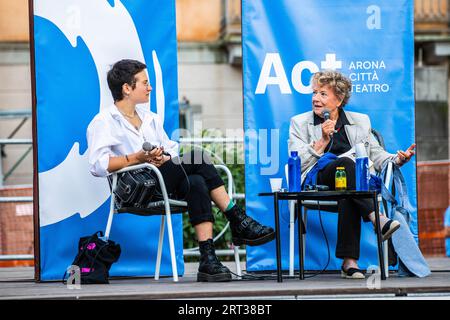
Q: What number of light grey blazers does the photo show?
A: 1